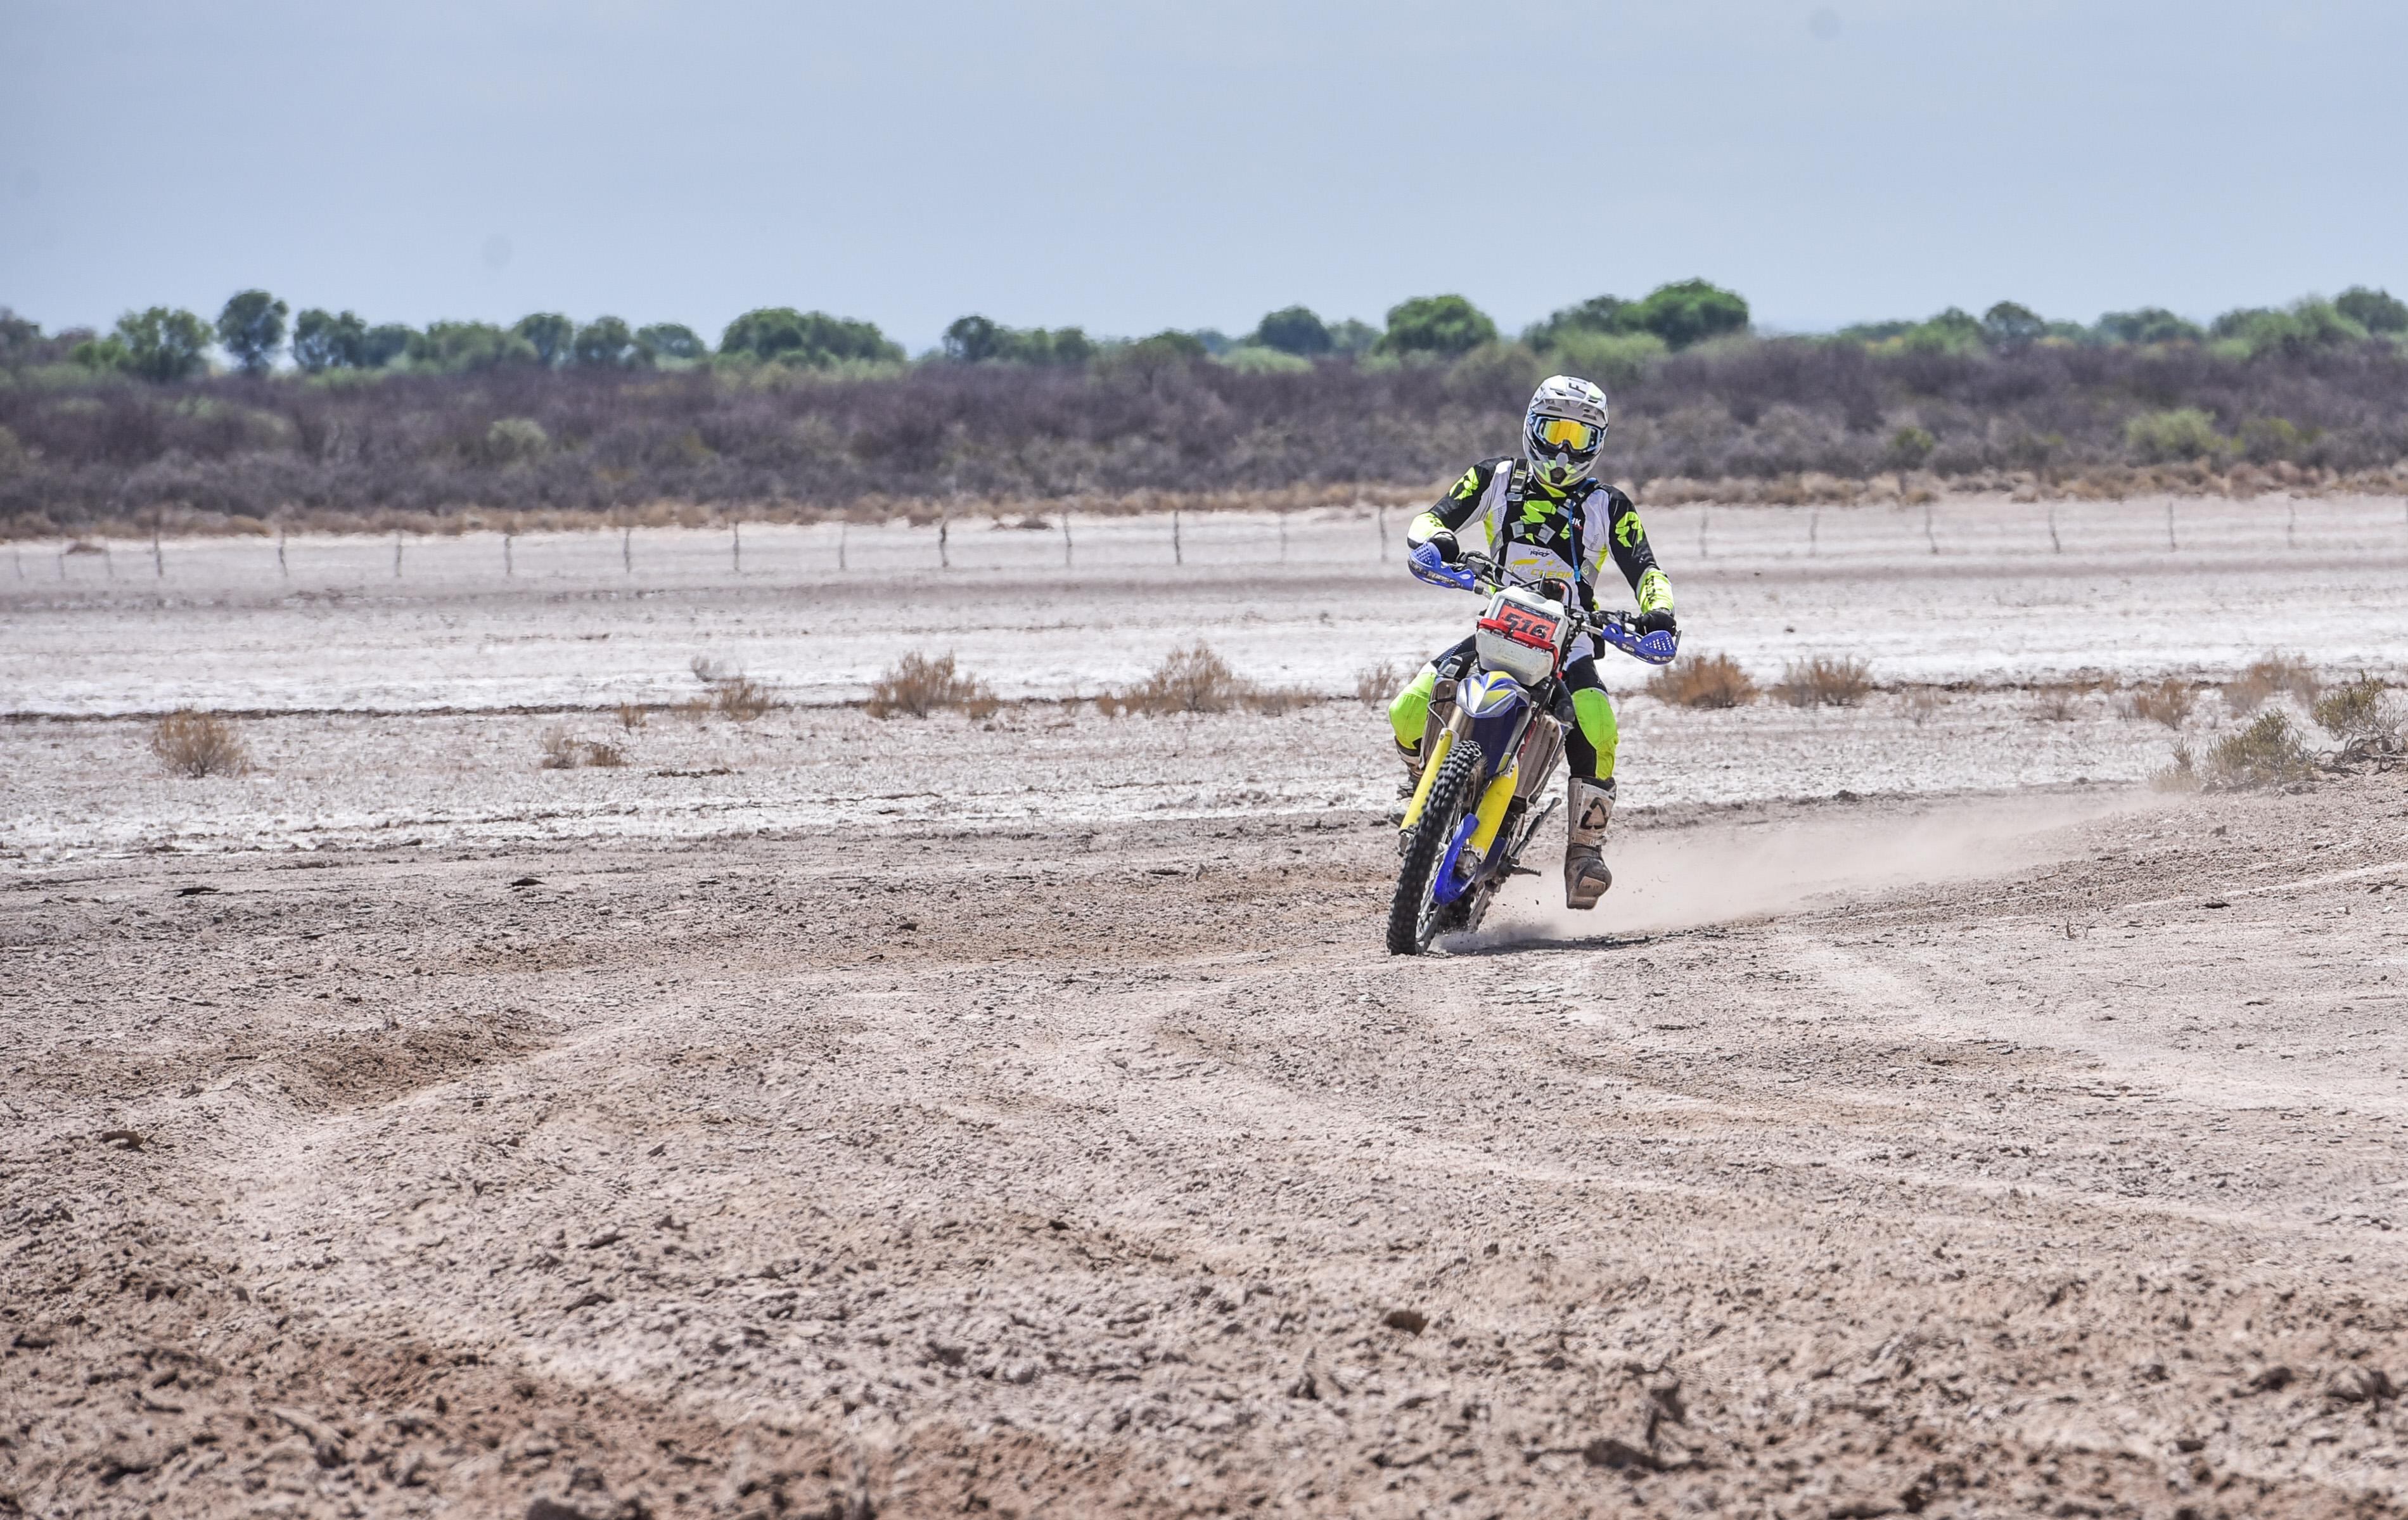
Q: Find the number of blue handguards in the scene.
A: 2